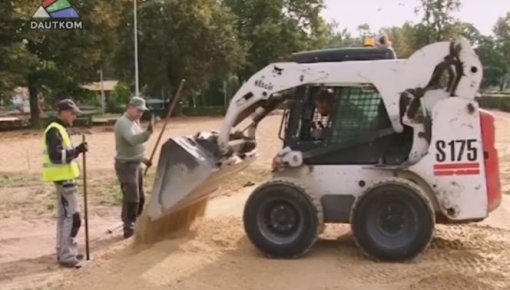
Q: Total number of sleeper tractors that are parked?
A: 0